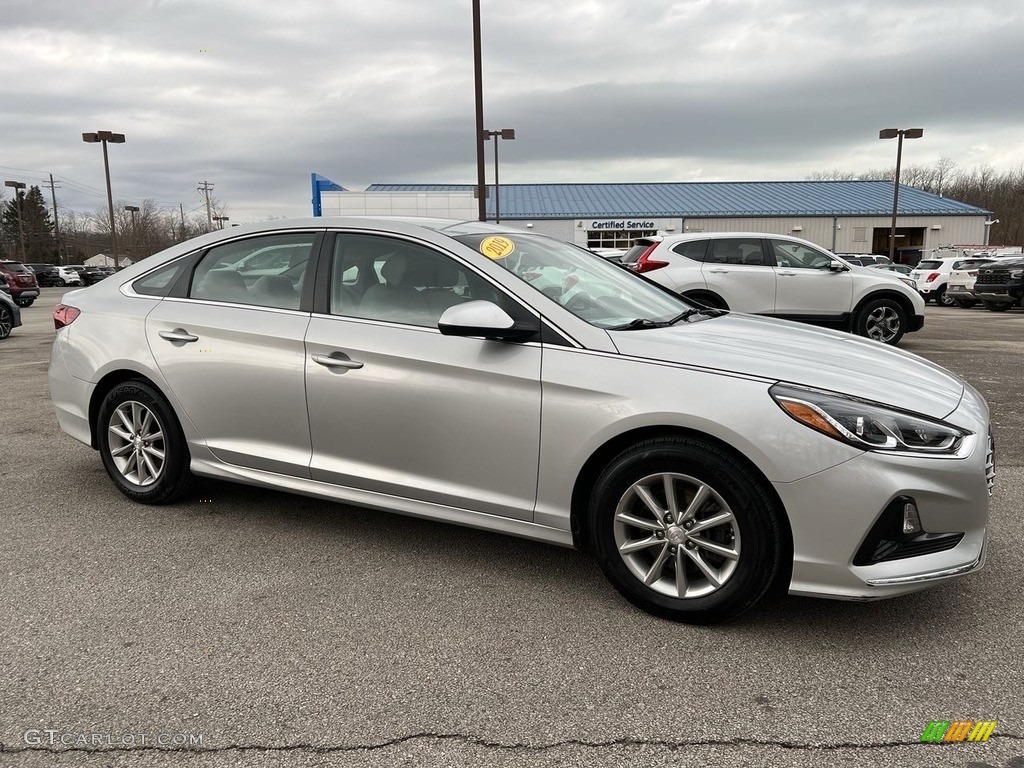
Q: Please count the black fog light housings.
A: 1